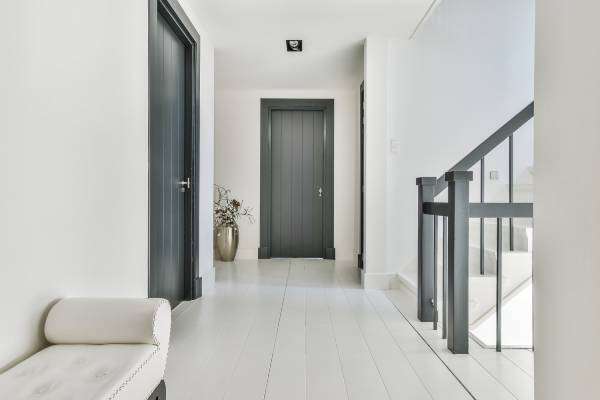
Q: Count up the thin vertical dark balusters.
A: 5